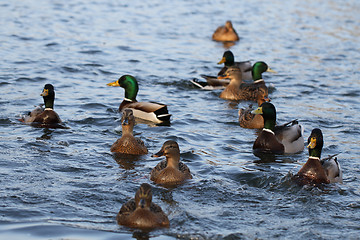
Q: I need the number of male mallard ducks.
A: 6